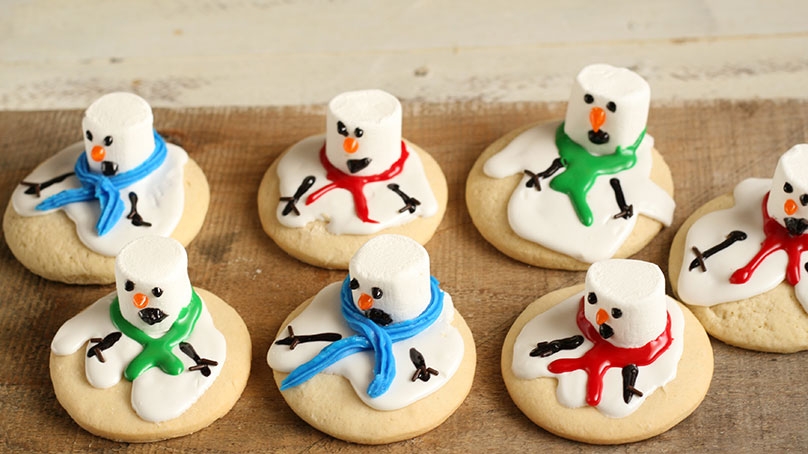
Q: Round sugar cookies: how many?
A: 7